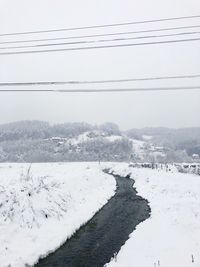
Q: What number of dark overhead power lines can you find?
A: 6